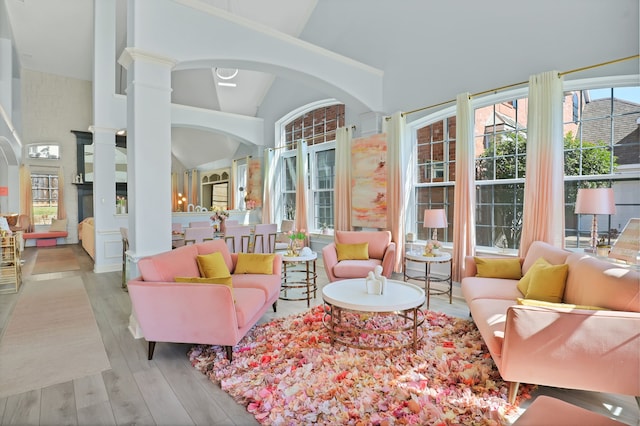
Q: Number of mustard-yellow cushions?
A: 8